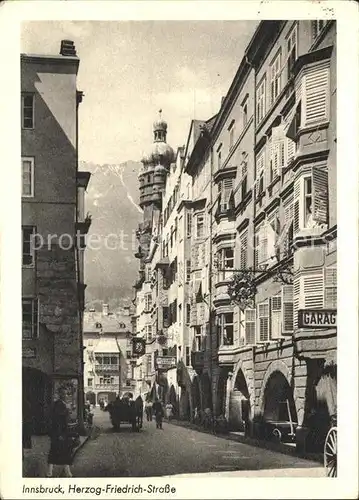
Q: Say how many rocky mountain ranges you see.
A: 1